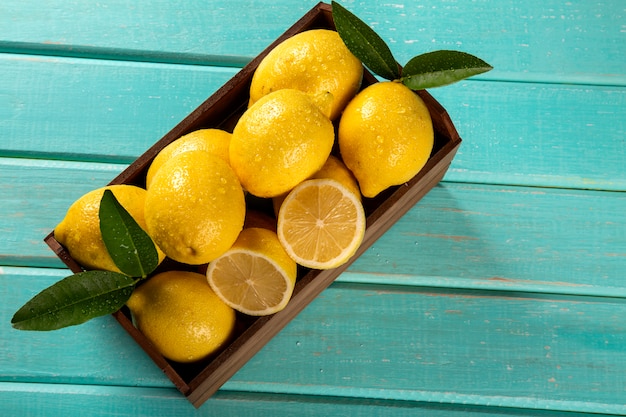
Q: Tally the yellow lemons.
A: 9